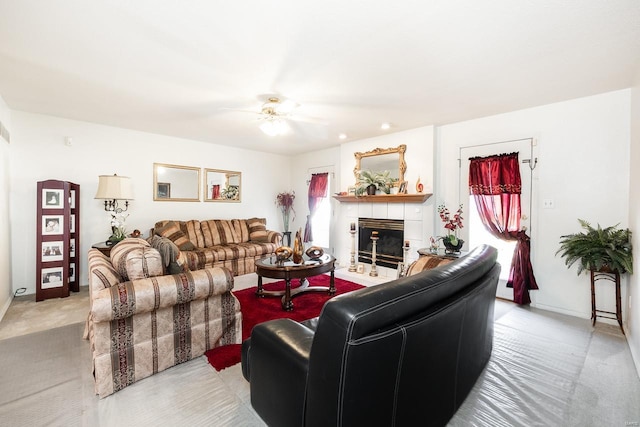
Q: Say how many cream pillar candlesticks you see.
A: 3